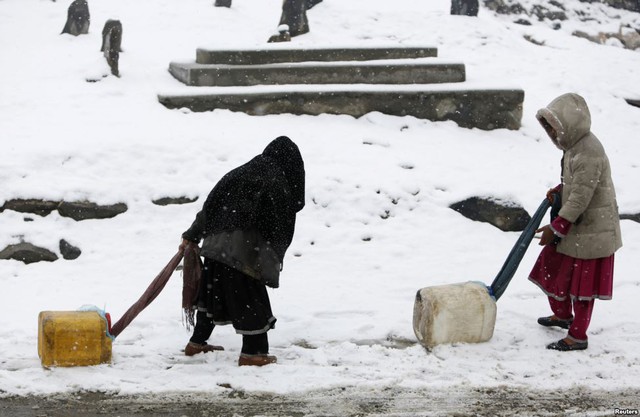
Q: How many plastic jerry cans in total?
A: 2